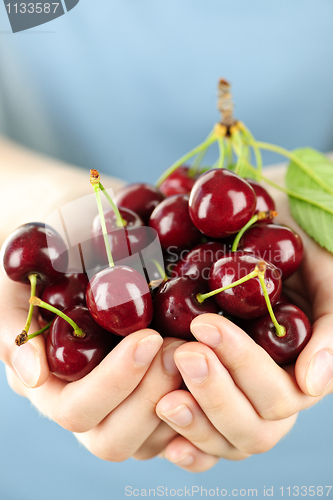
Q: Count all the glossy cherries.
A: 15